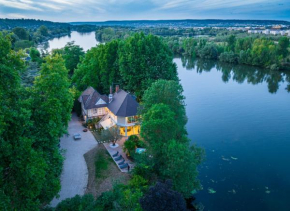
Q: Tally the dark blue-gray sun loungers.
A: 4